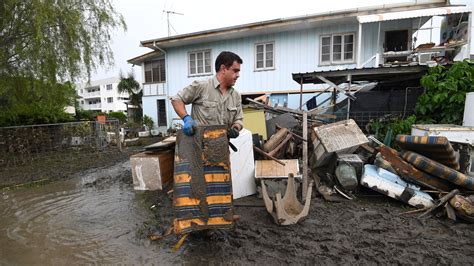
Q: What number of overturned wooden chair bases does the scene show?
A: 1